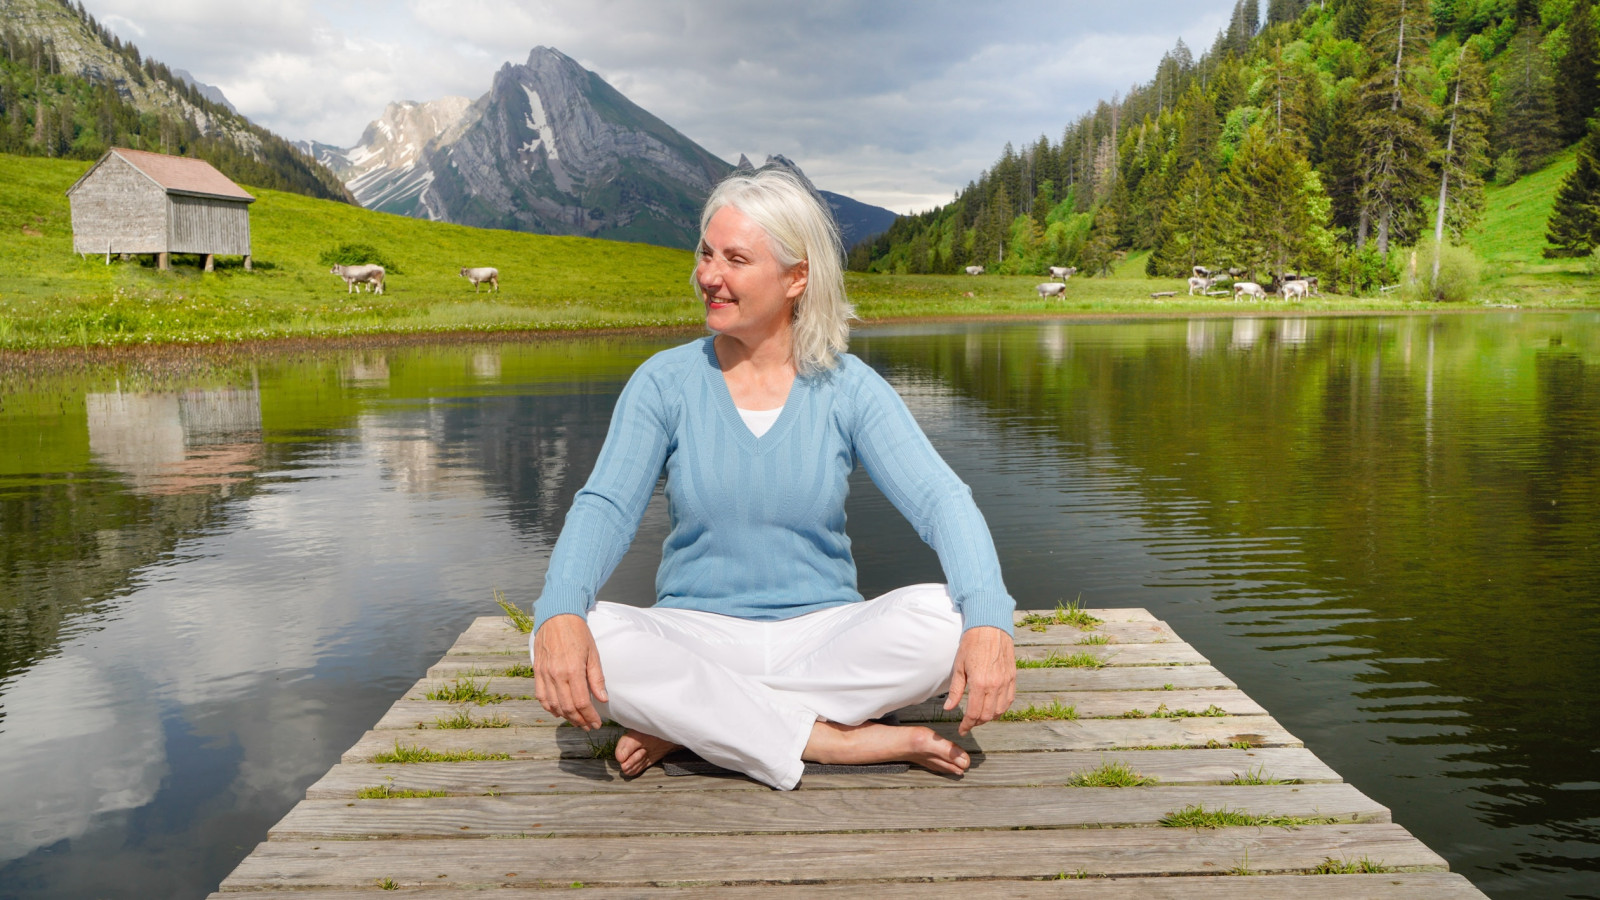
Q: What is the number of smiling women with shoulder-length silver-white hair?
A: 1